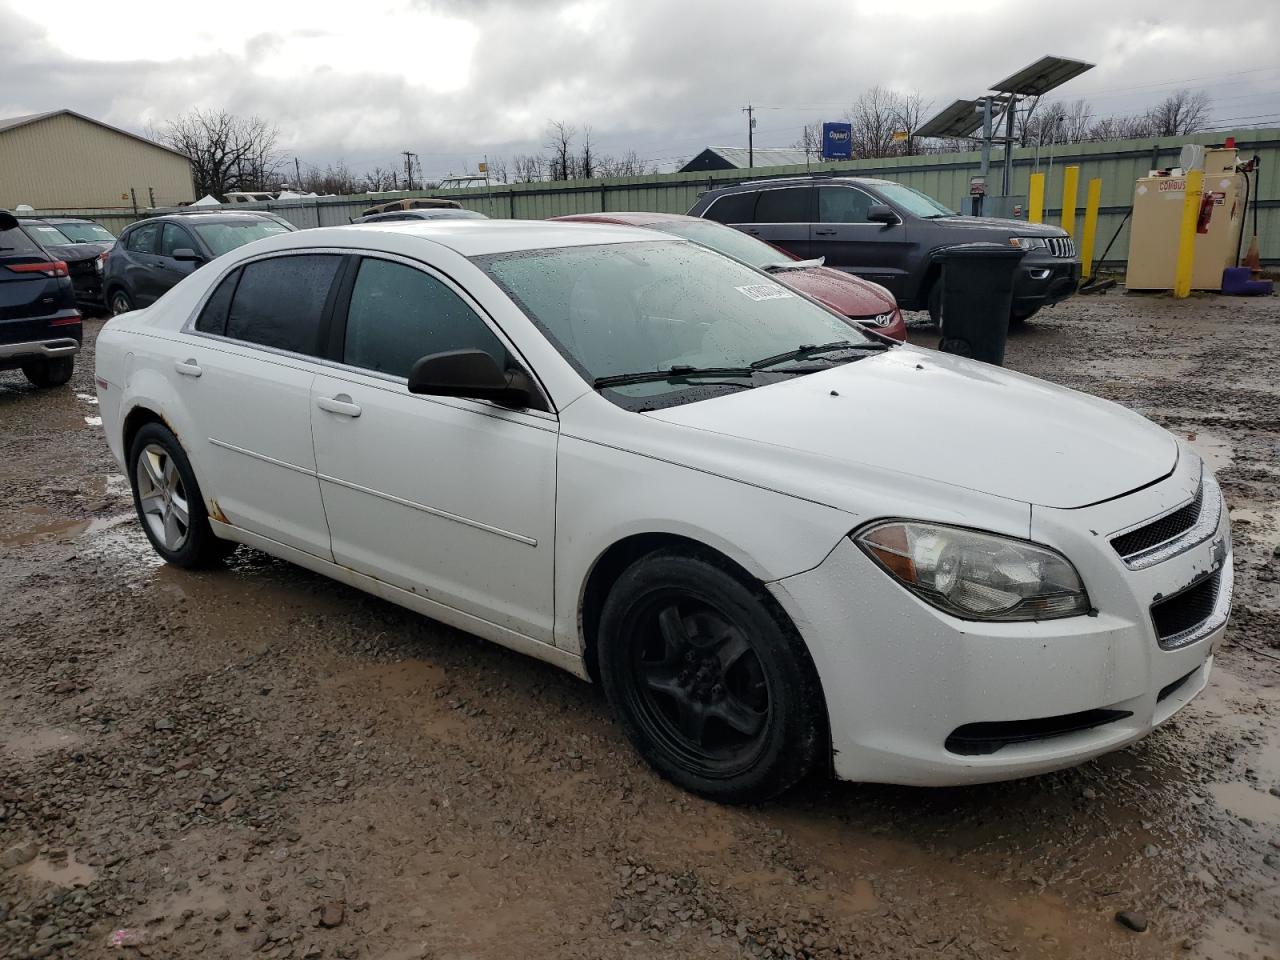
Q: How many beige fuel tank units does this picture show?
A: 1